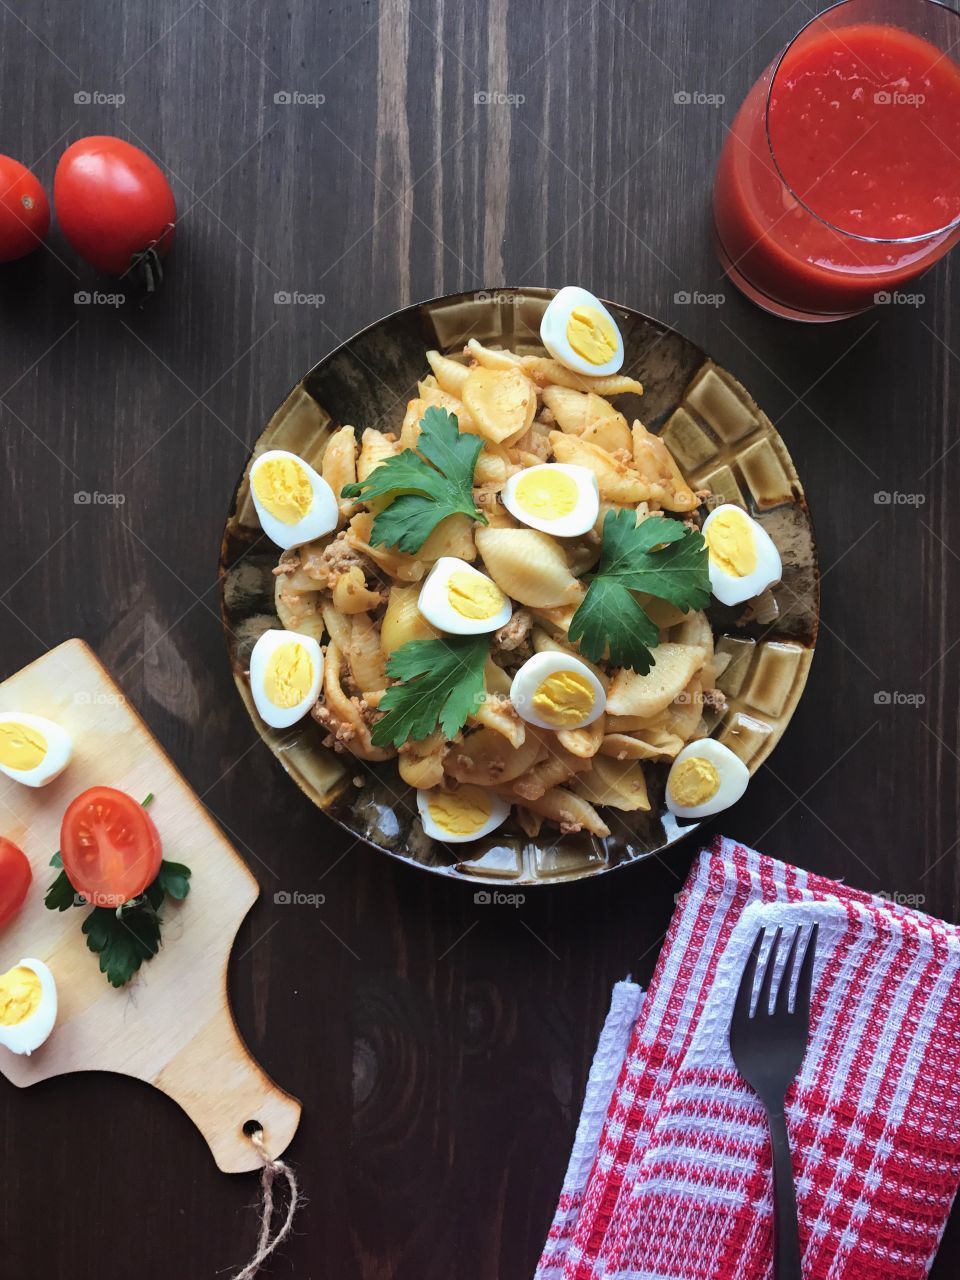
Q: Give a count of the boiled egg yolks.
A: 11